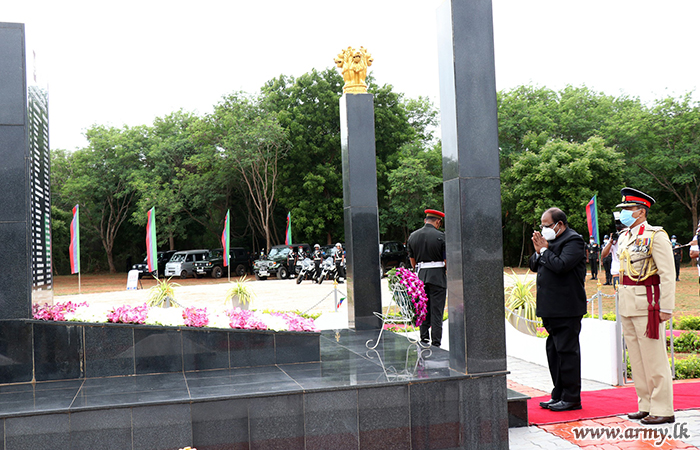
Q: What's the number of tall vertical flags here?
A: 5